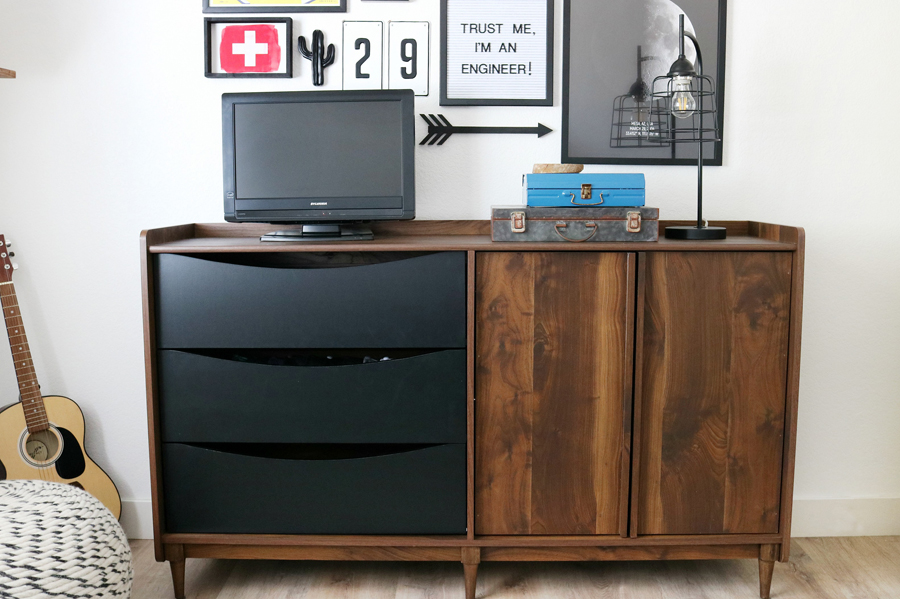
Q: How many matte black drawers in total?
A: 3